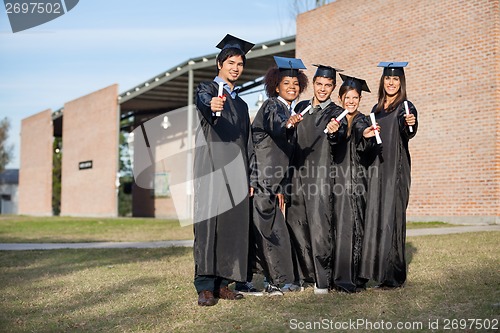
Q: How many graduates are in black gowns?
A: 5